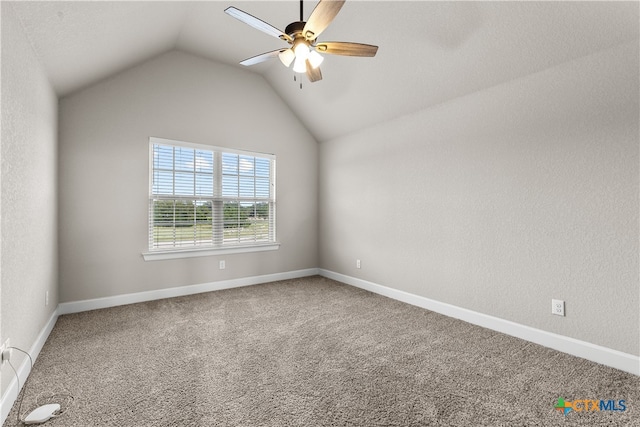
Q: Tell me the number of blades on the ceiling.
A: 5